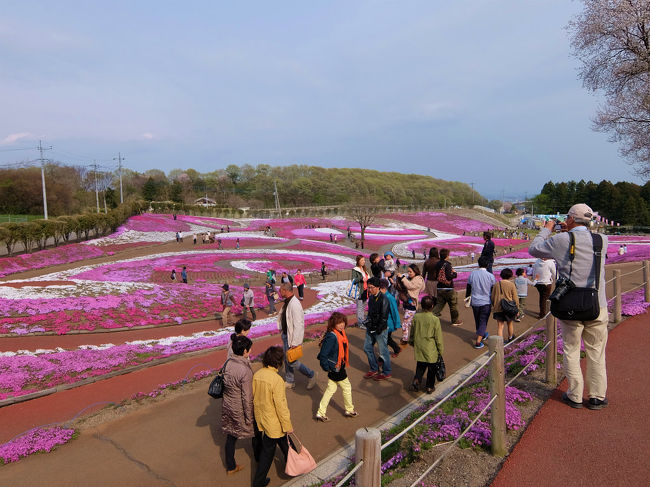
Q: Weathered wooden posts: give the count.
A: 5